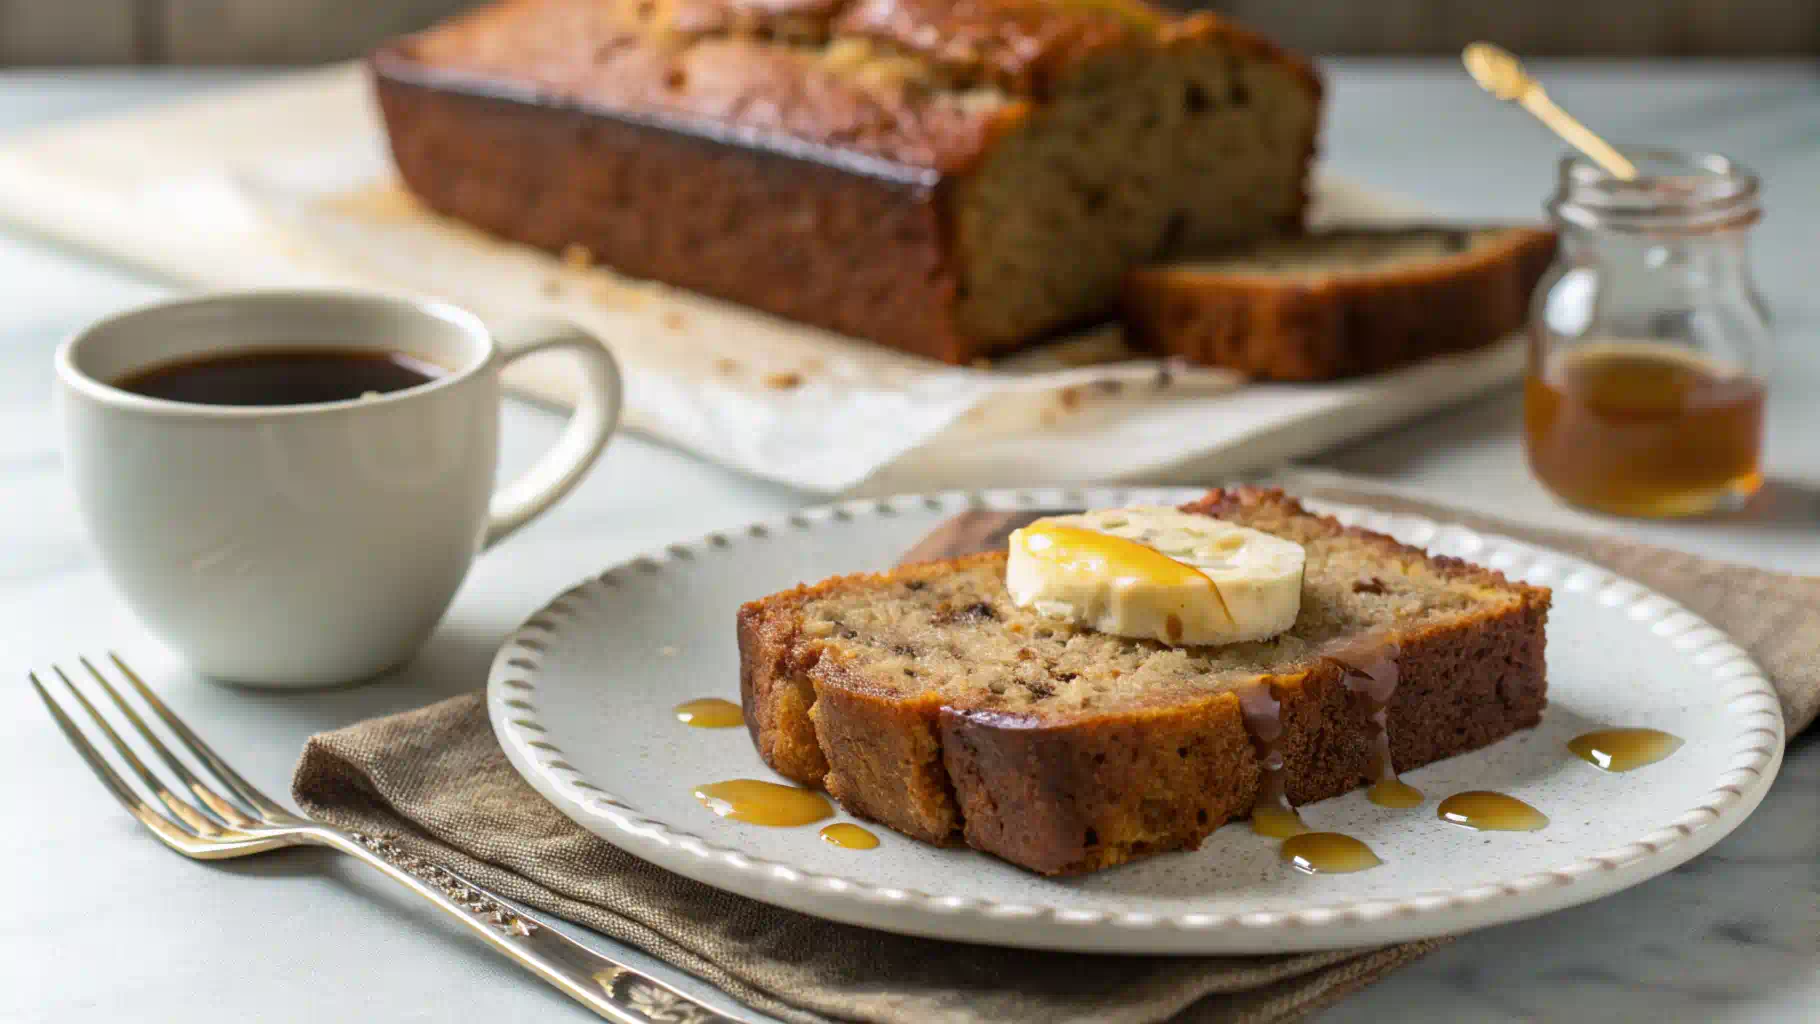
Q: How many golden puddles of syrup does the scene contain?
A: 8